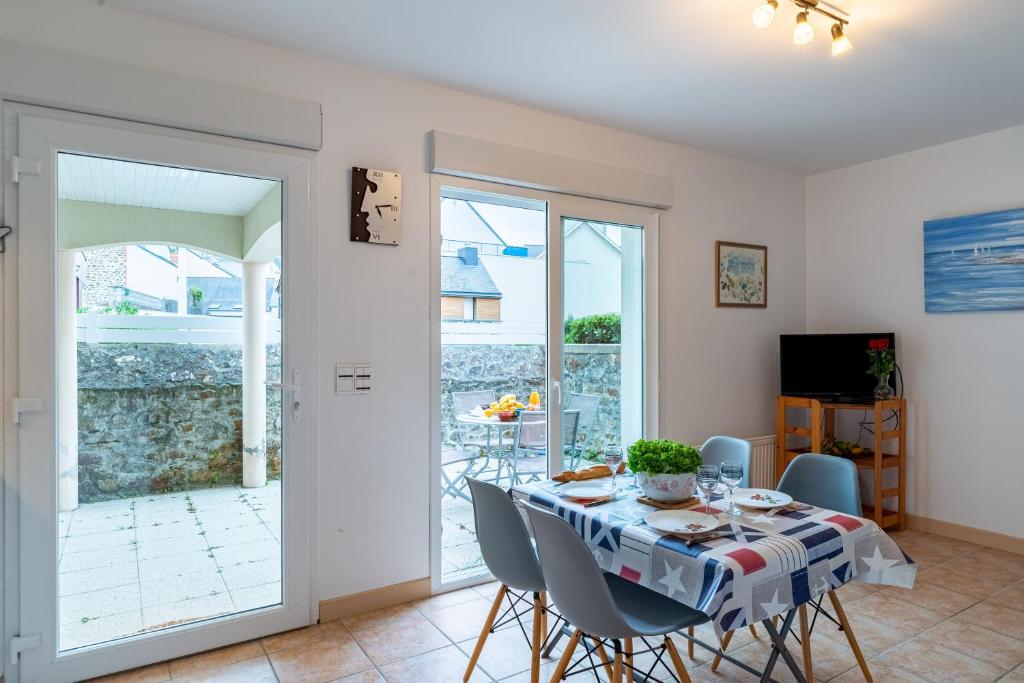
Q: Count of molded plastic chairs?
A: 4